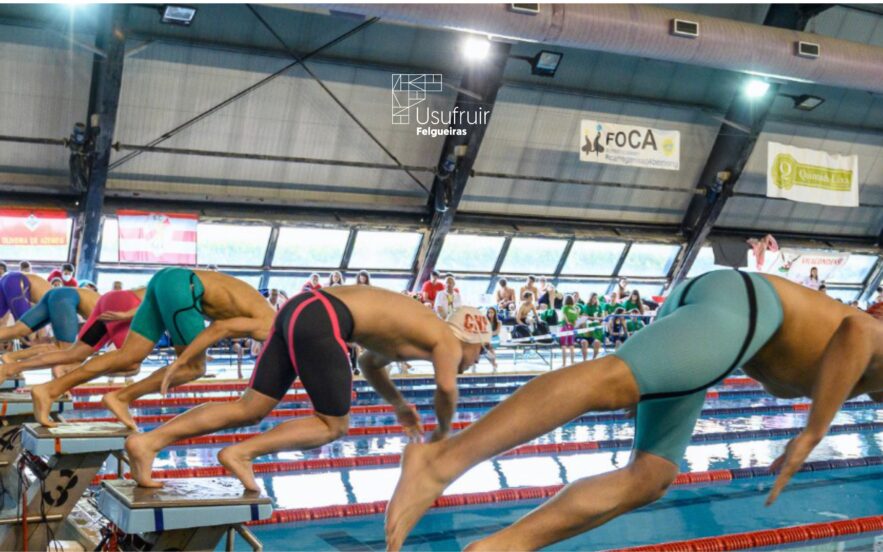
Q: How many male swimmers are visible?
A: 6